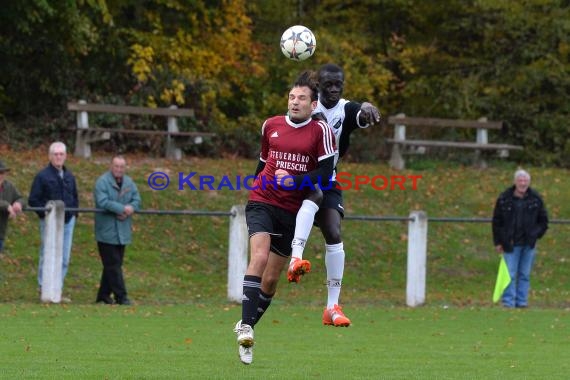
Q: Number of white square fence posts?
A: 3